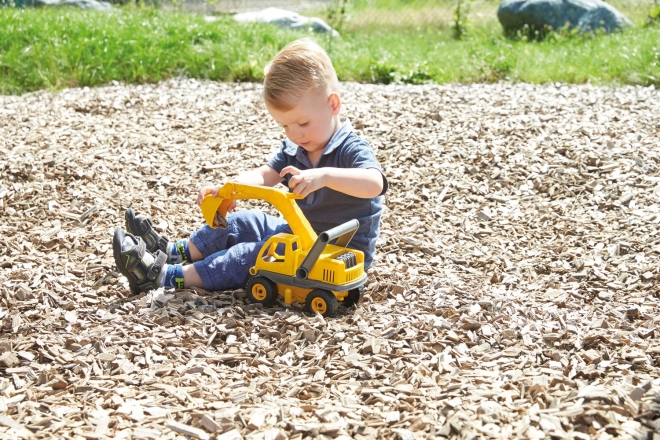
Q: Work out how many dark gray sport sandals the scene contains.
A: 2